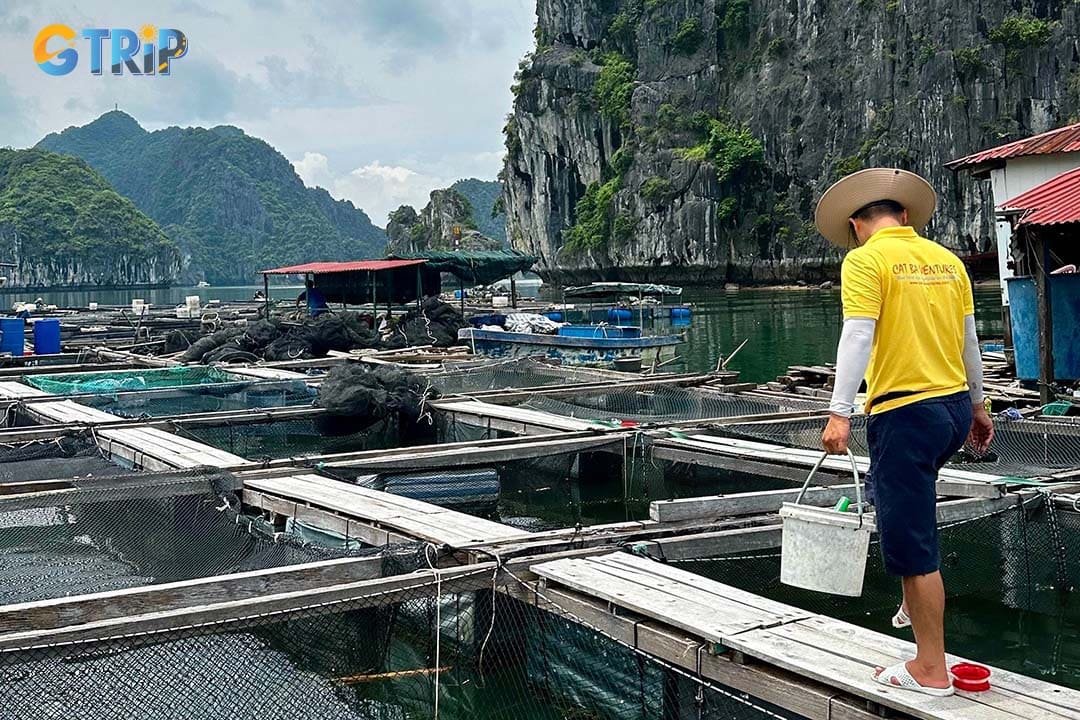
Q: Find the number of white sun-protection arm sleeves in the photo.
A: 2